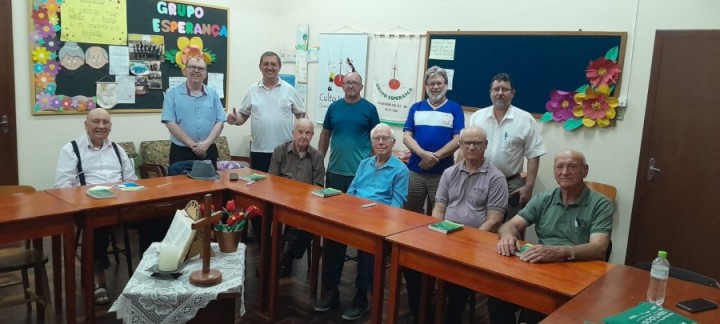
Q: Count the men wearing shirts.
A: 10